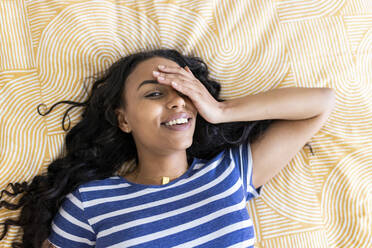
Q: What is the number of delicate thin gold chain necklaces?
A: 1